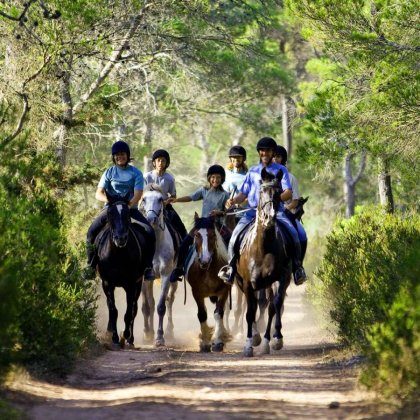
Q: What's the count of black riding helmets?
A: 6